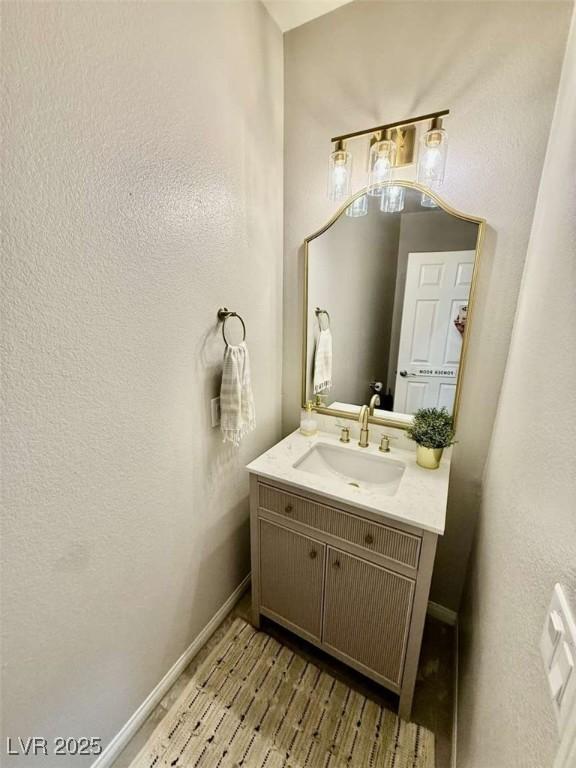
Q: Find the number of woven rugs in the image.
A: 1